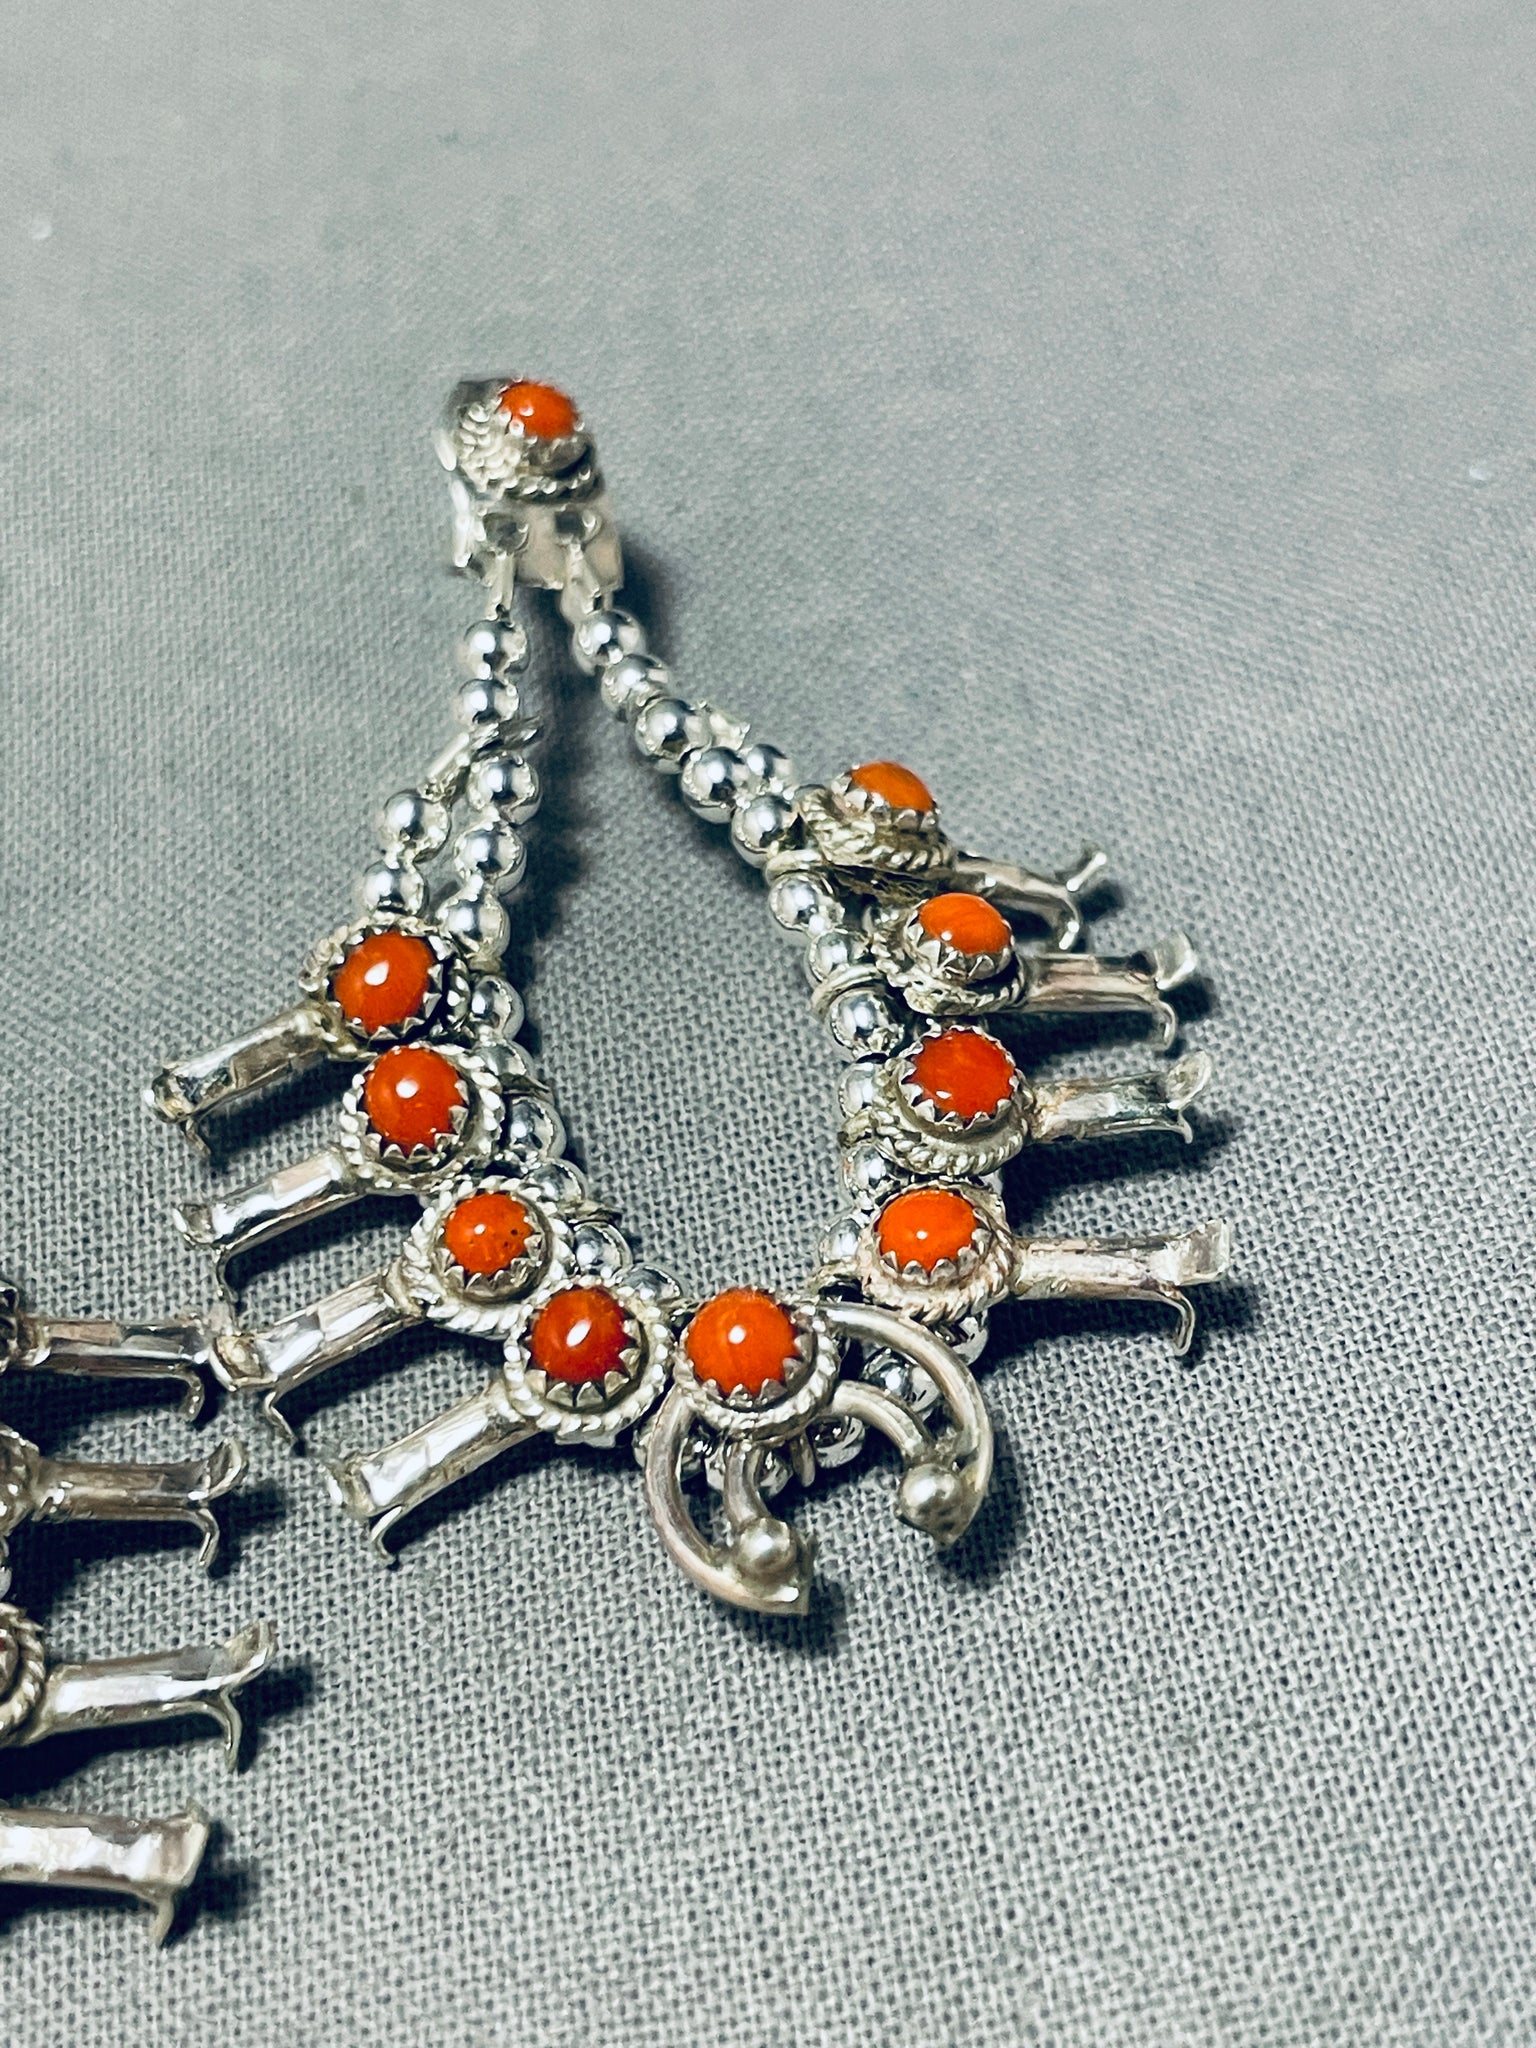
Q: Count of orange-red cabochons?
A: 10